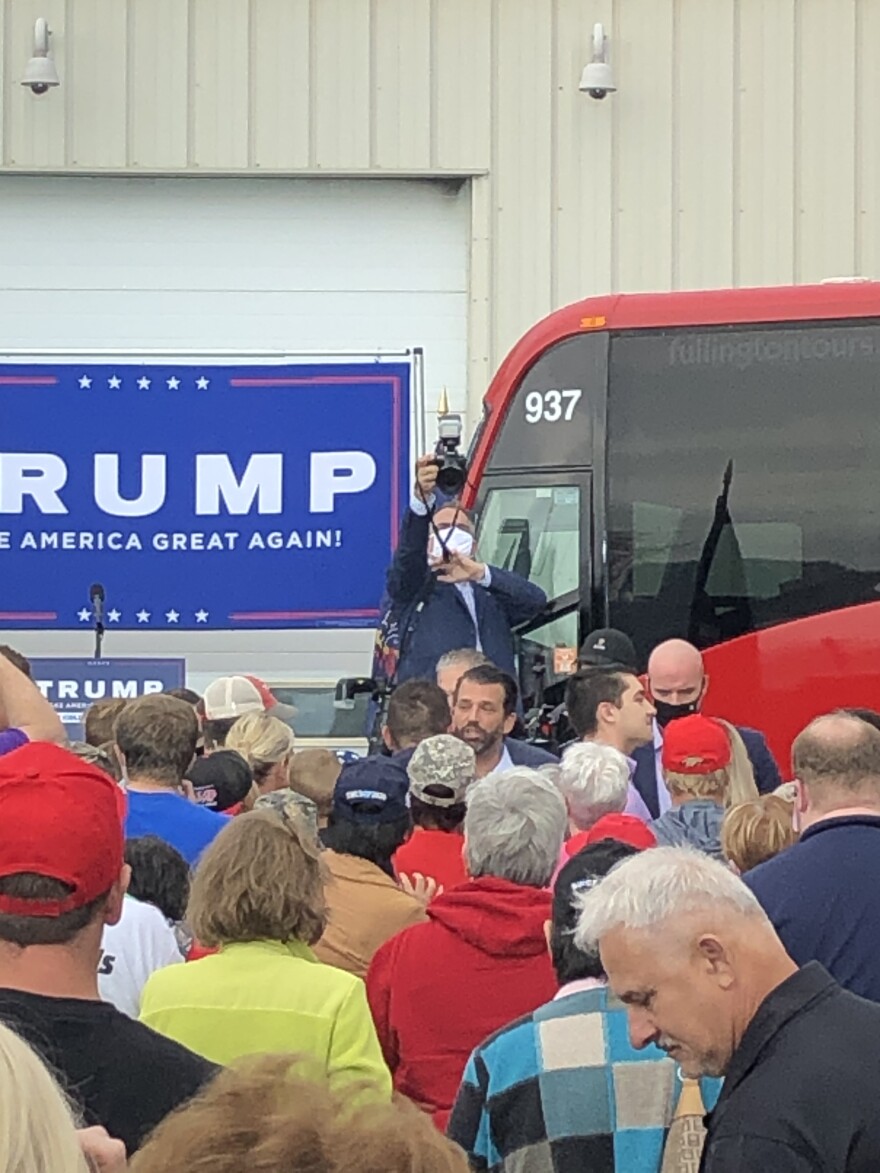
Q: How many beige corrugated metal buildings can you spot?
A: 1